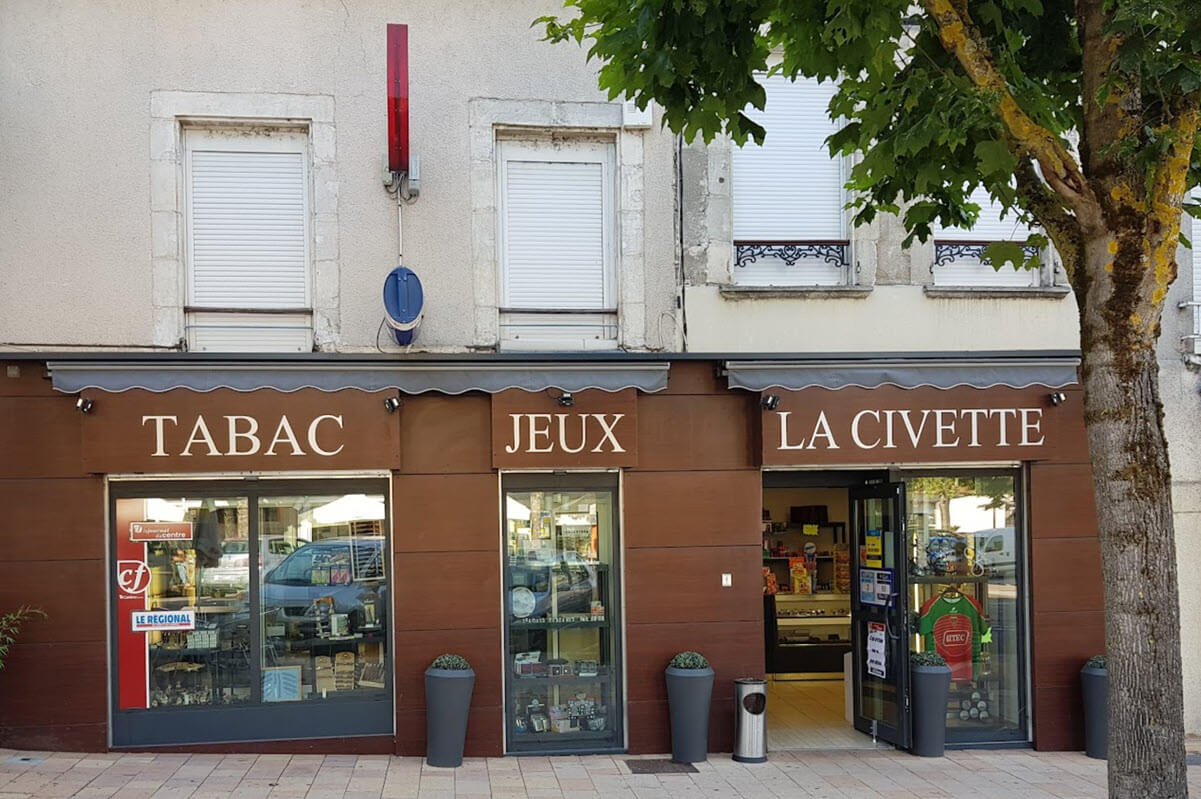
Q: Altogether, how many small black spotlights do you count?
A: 5